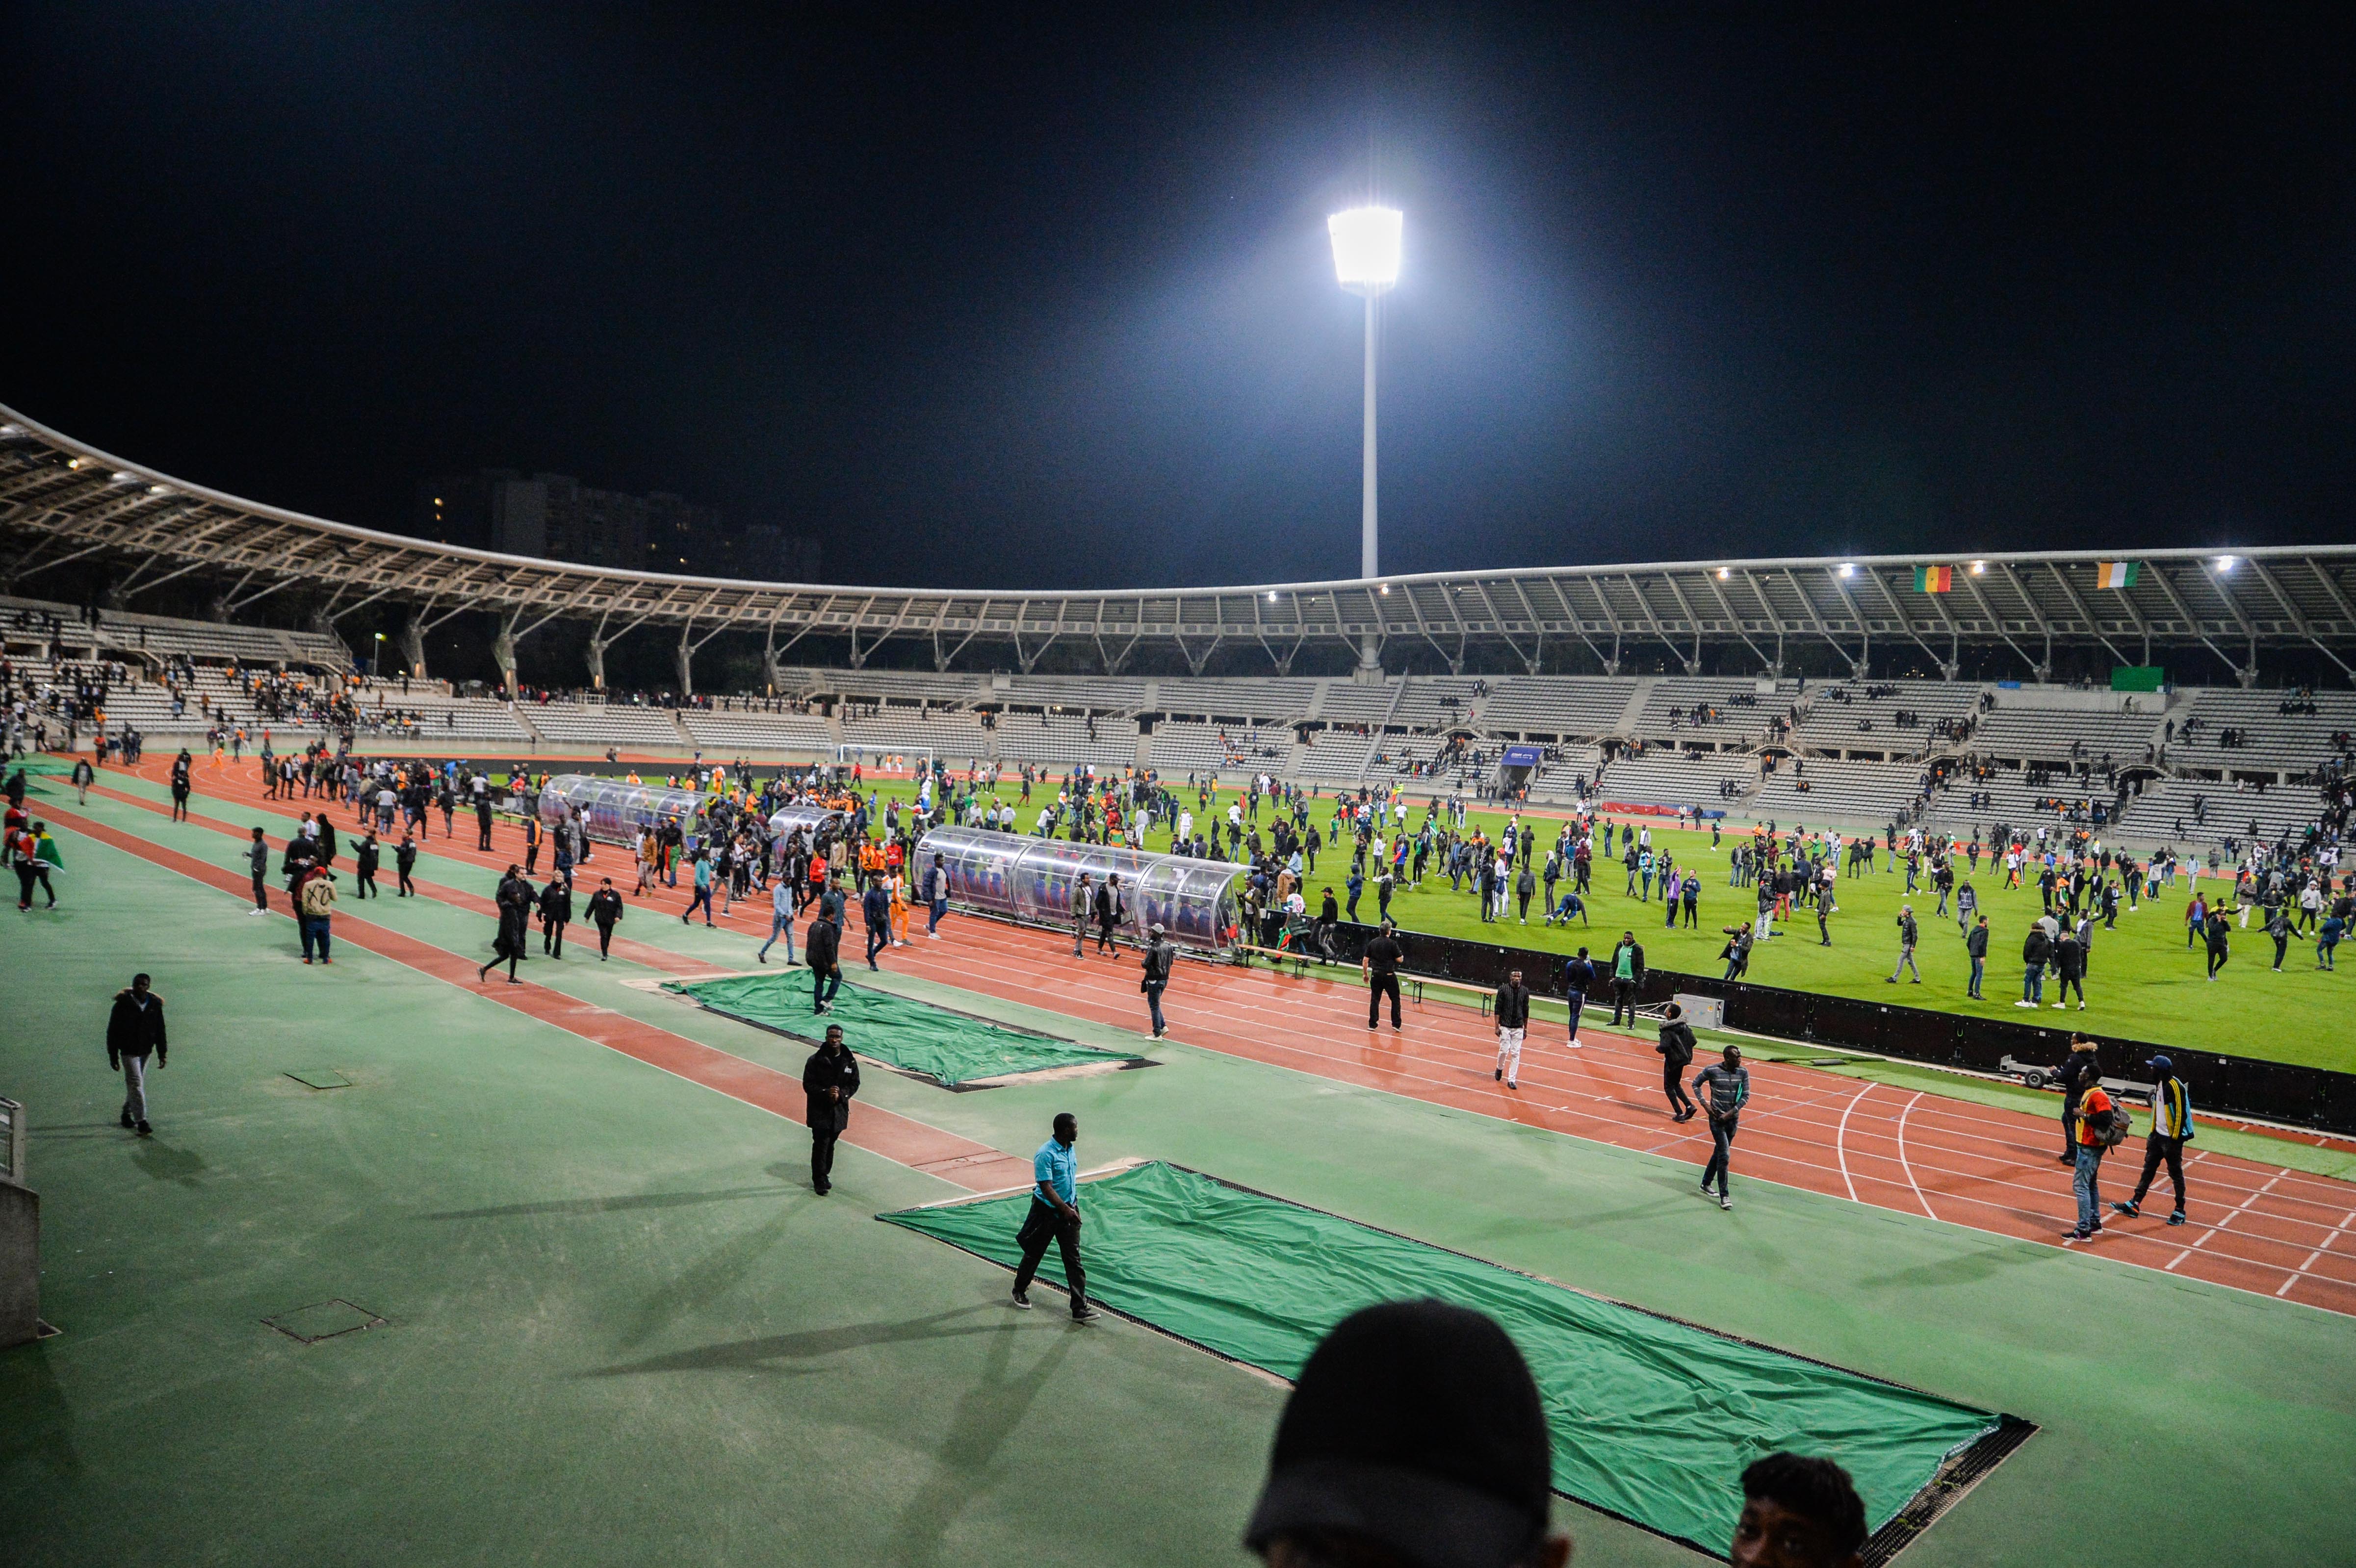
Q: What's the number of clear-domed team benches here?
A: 3